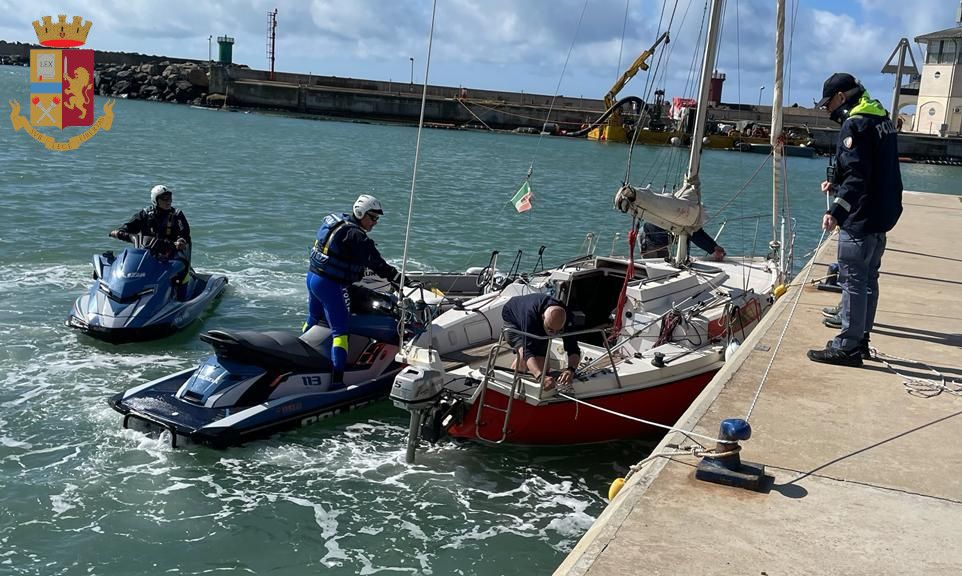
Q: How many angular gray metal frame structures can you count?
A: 1